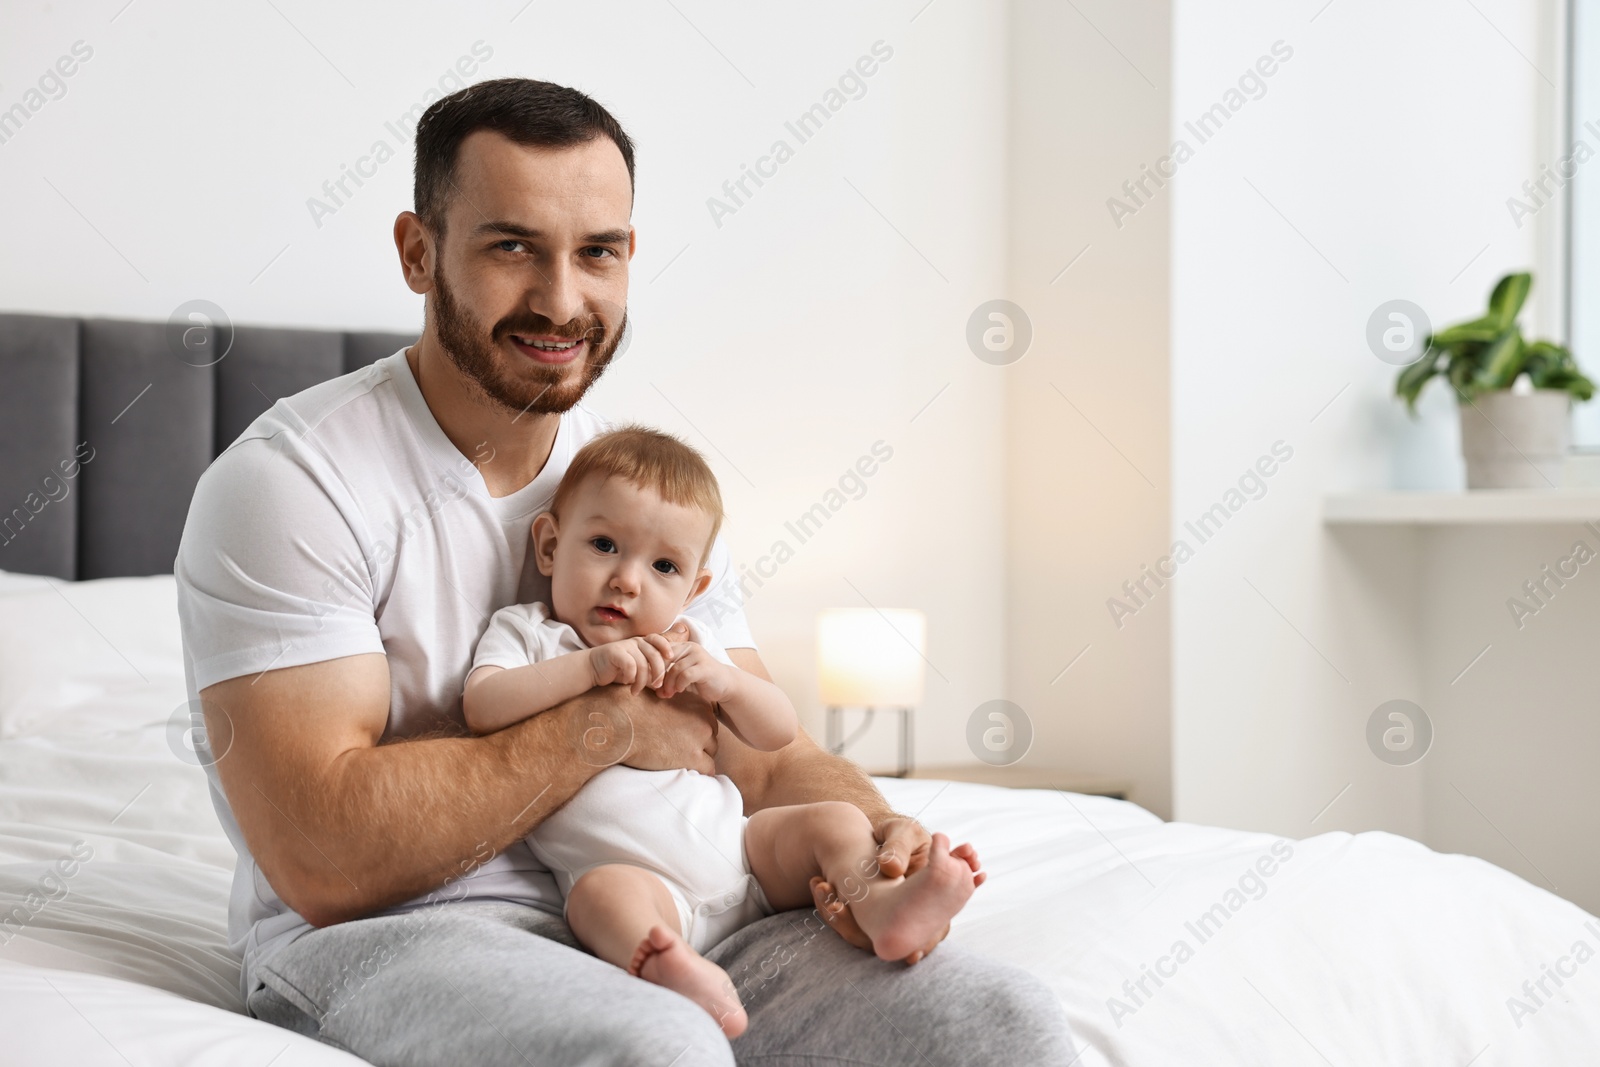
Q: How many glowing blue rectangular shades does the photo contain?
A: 0